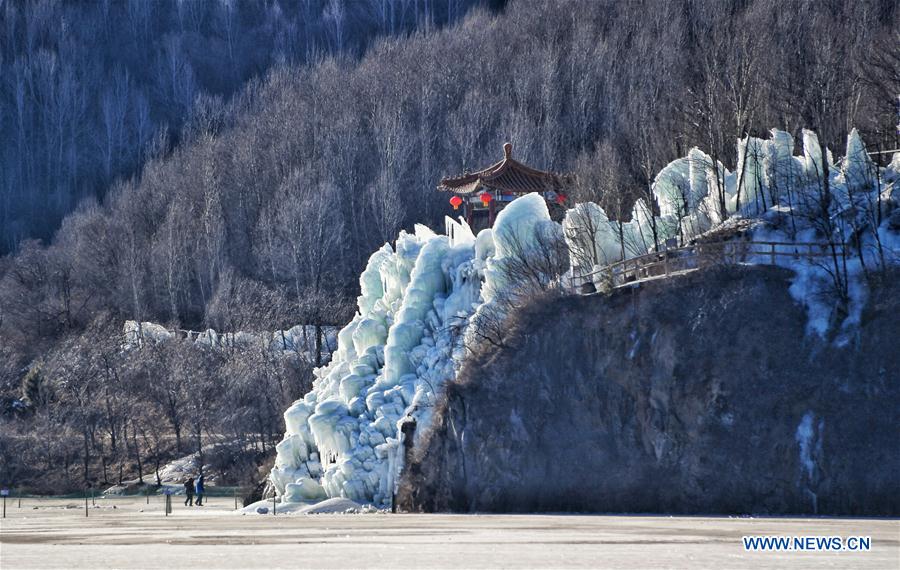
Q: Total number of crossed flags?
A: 0